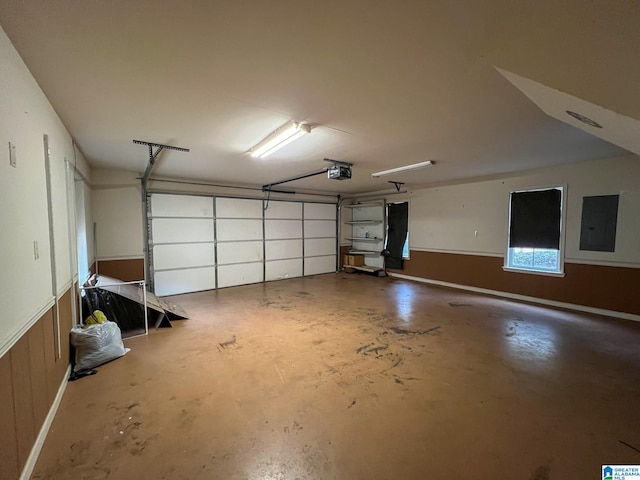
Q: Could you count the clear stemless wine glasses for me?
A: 0